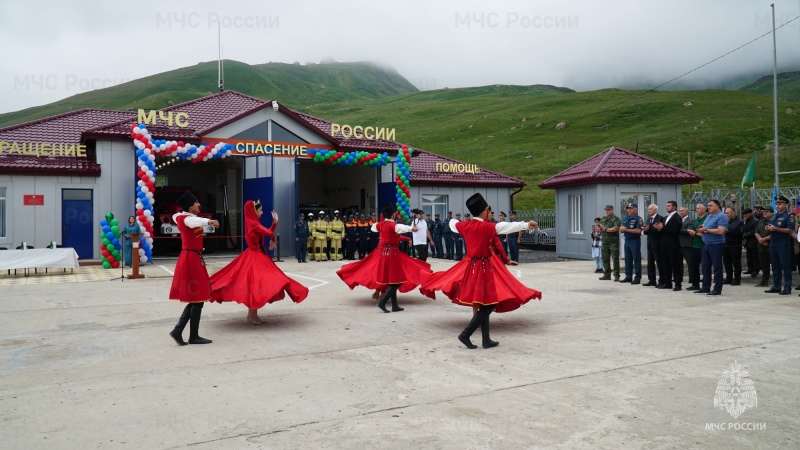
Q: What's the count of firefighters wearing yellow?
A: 3